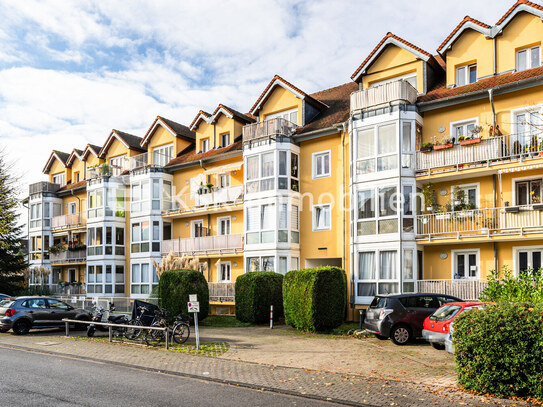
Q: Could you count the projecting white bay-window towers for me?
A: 5